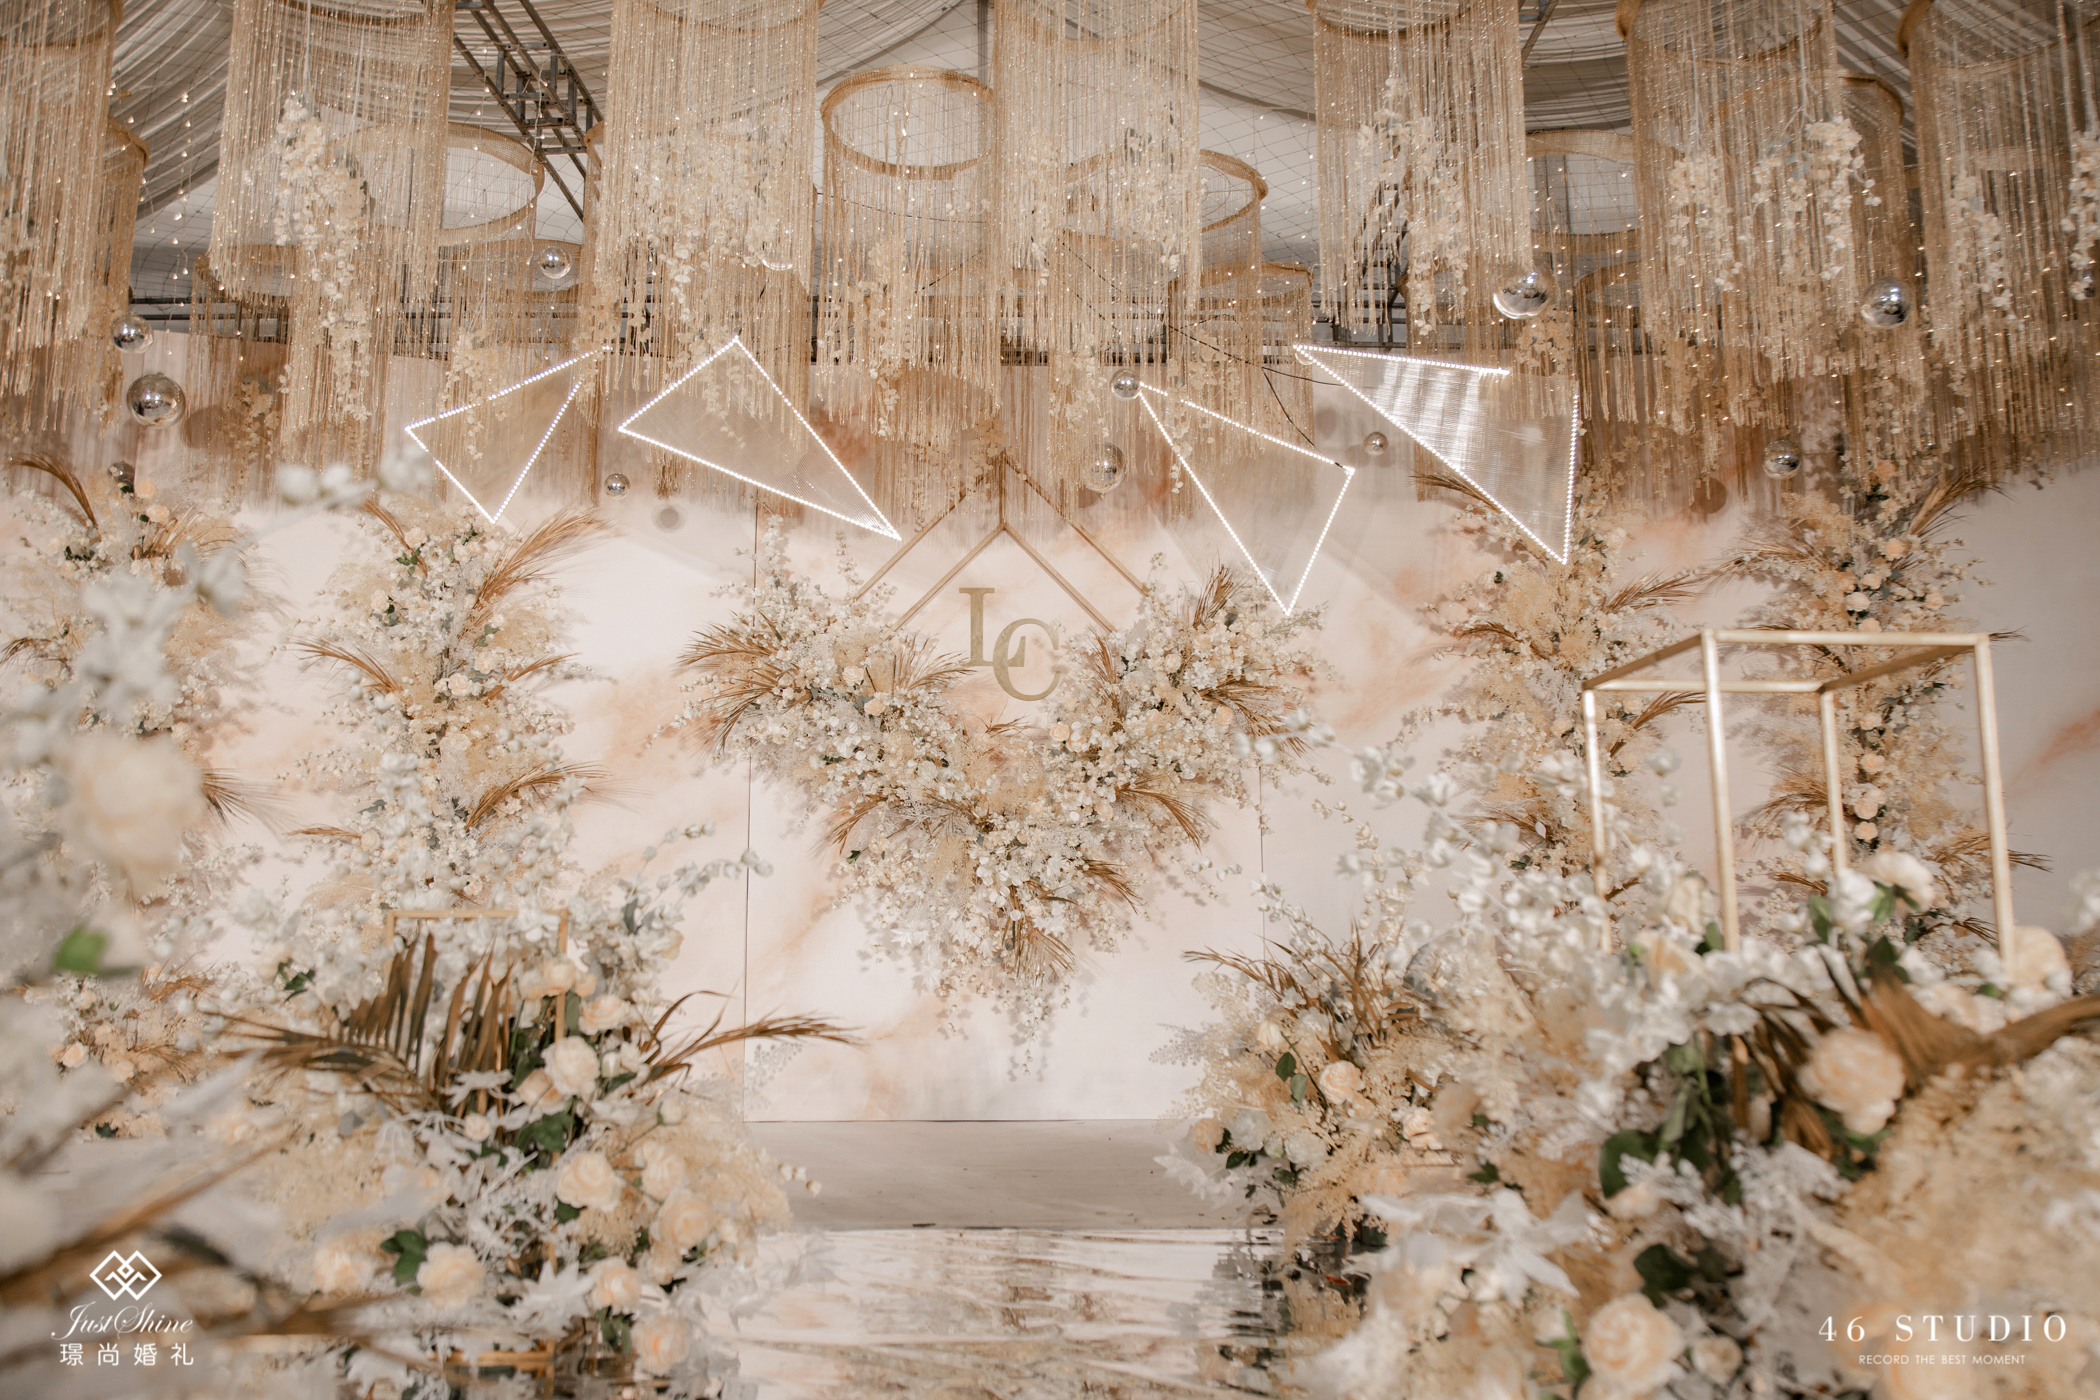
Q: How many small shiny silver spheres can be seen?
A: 11